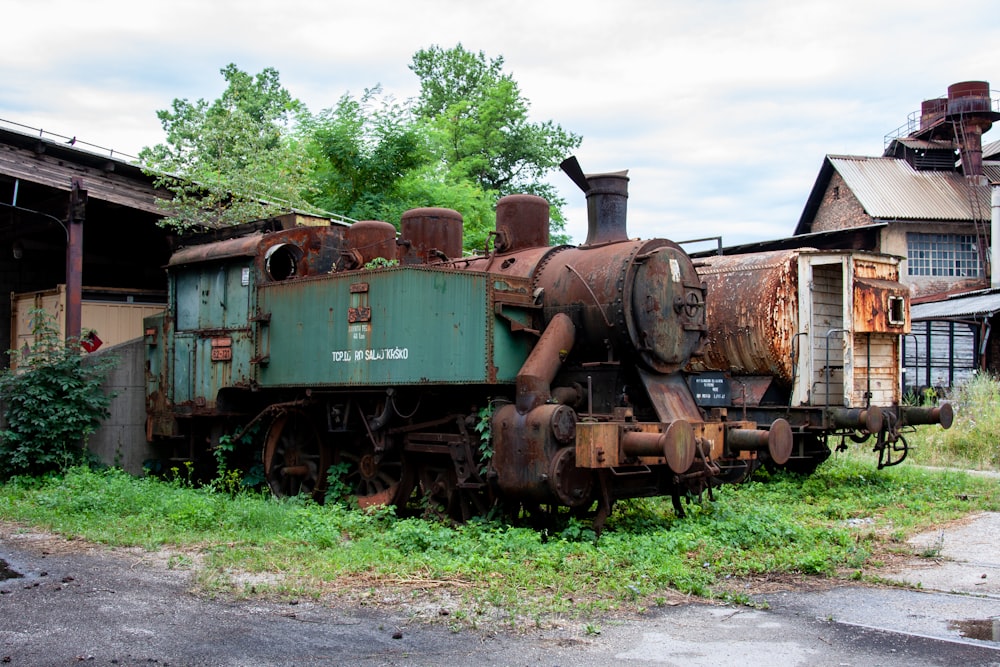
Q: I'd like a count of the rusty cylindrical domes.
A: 3